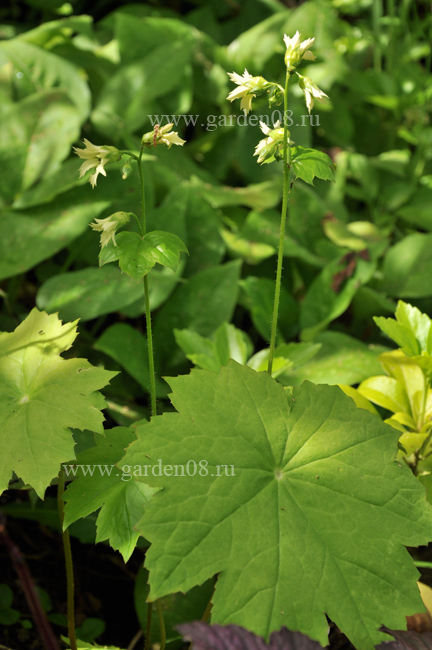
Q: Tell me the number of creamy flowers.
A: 7